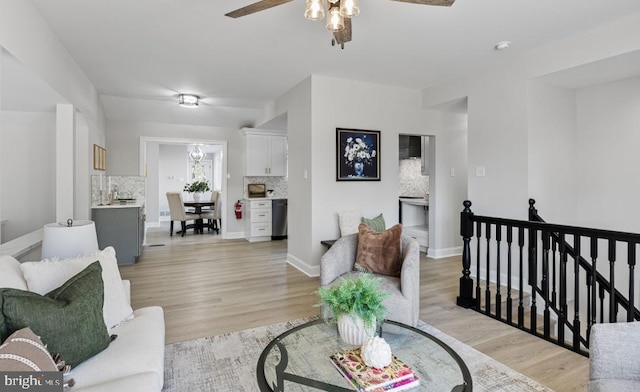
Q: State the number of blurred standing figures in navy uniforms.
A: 0